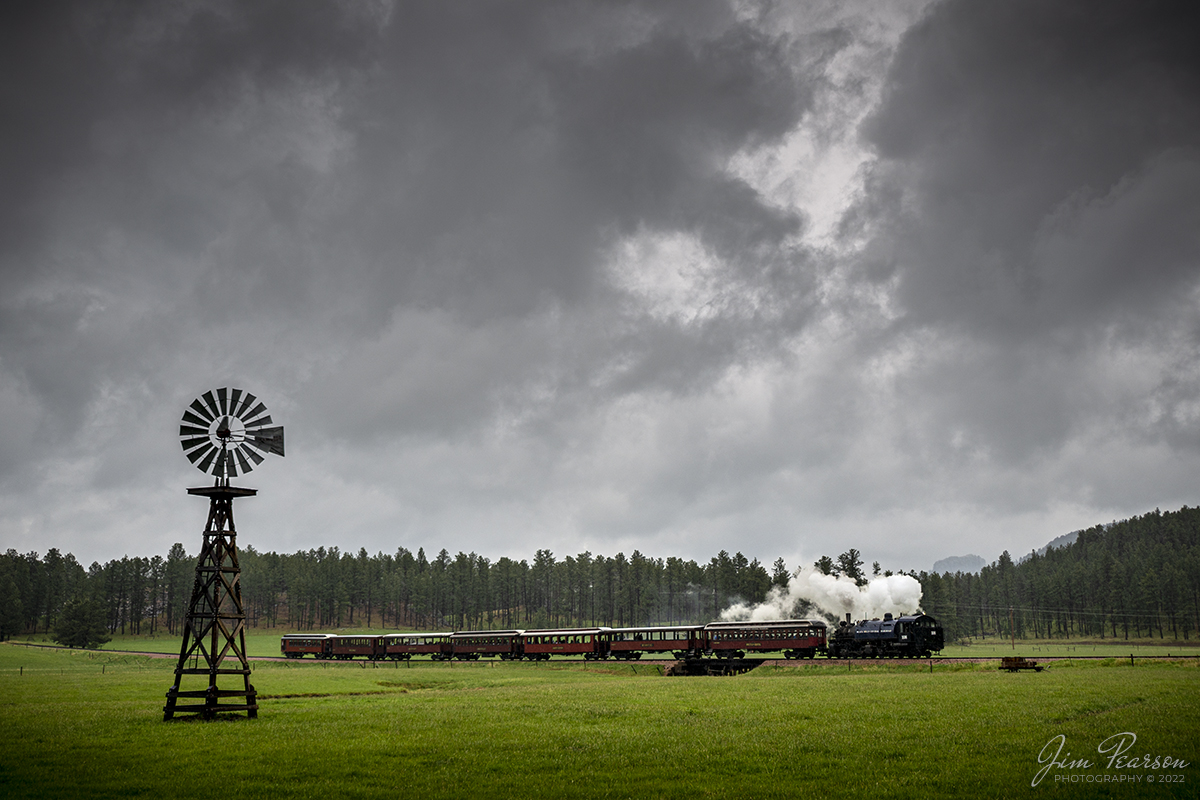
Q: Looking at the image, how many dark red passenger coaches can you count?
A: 7